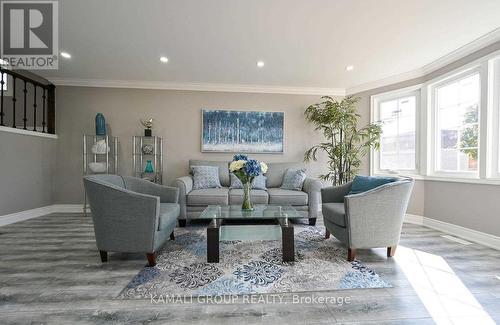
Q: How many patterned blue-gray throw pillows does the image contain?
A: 3